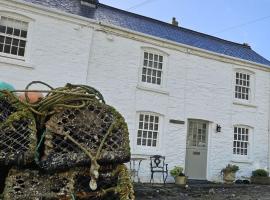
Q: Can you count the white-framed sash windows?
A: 5